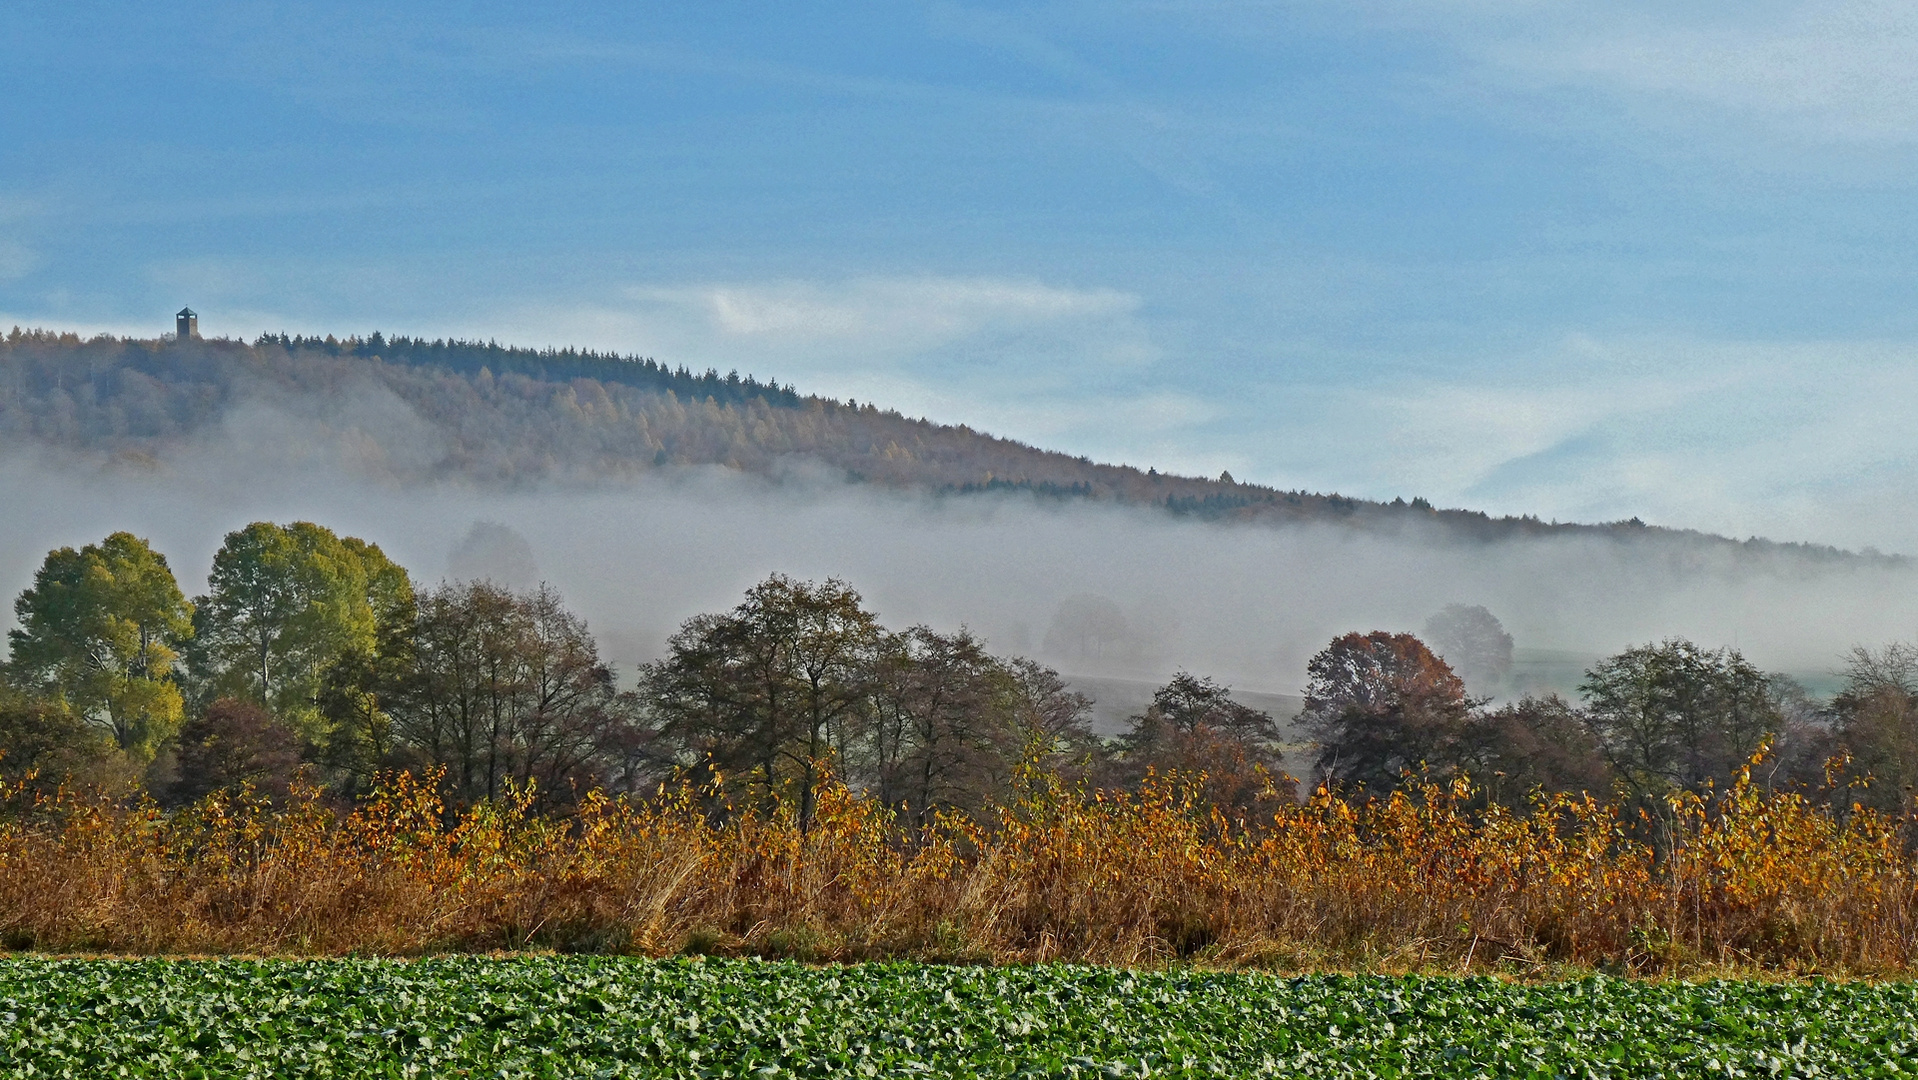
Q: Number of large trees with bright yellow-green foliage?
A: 2